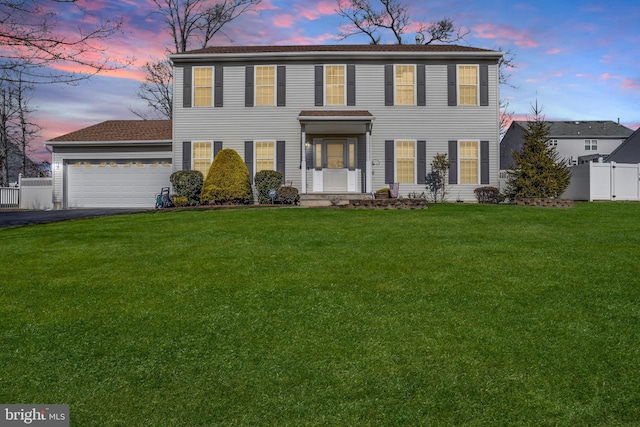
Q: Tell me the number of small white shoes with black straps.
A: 0